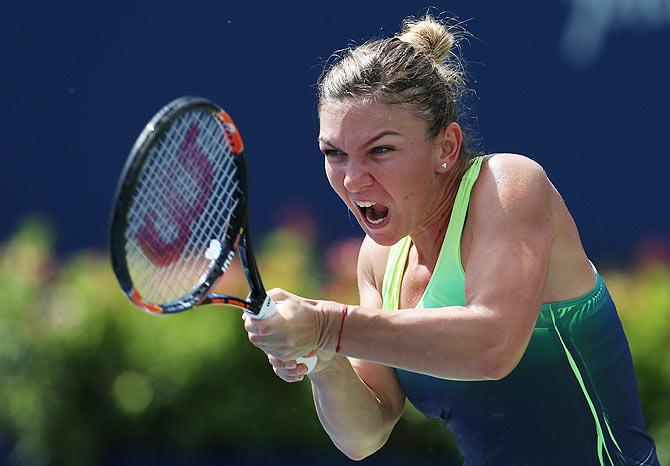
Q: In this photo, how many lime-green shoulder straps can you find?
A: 2